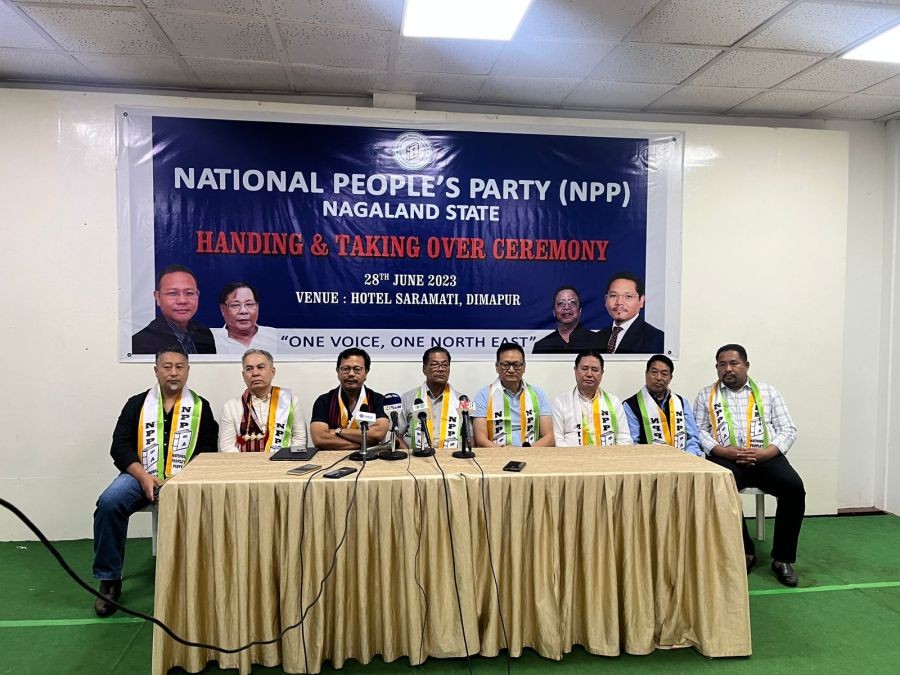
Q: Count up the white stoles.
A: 8